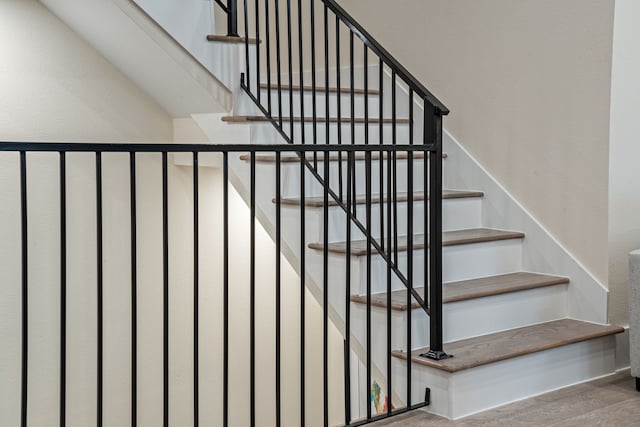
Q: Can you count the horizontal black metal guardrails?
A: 1